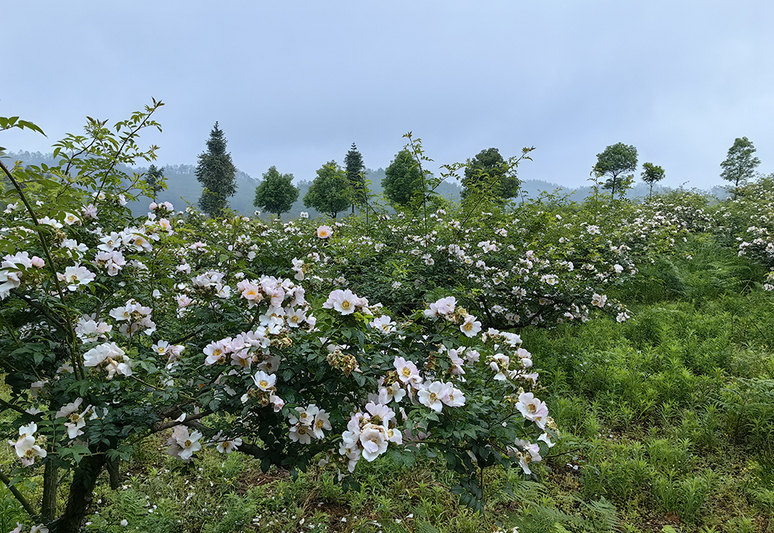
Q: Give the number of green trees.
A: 10